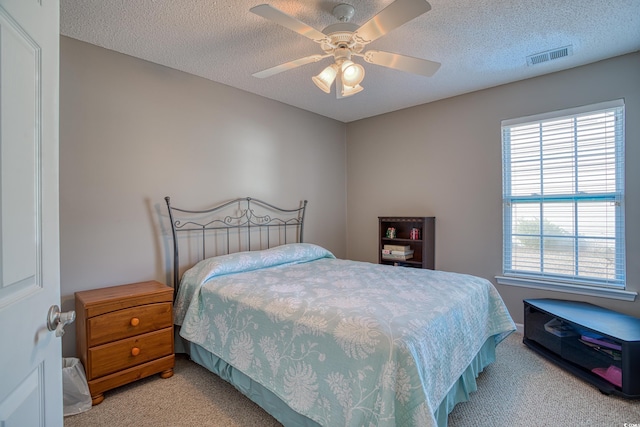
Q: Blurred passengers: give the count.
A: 0